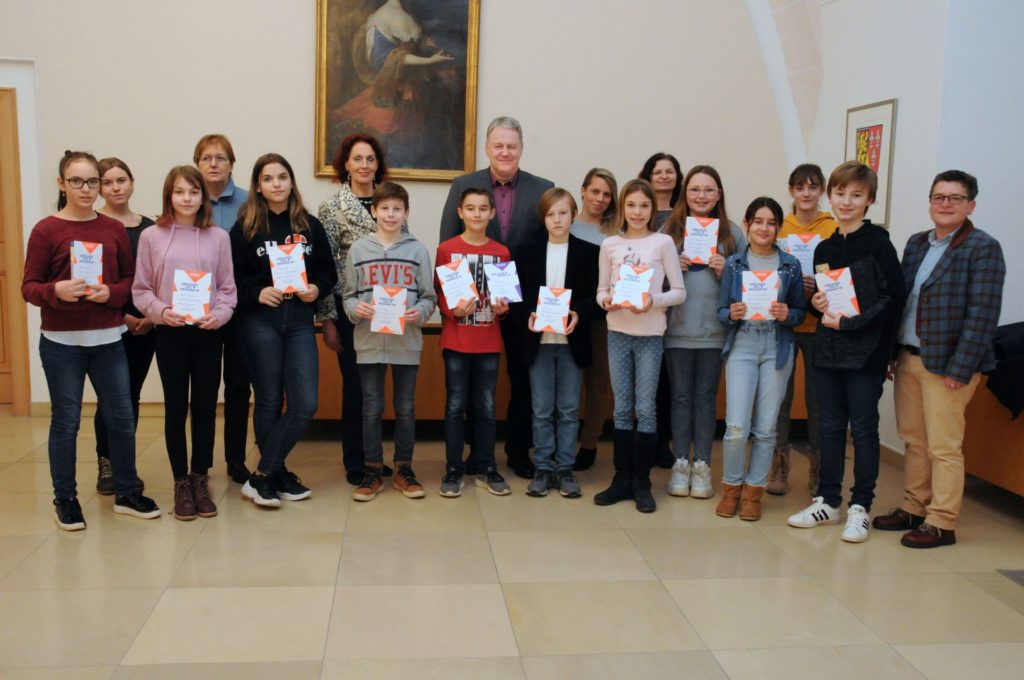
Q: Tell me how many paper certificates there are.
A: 12